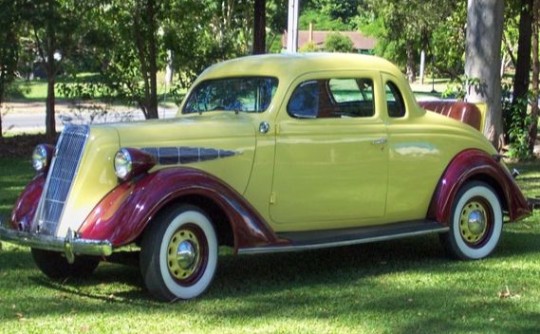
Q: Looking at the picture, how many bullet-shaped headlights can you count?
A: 2